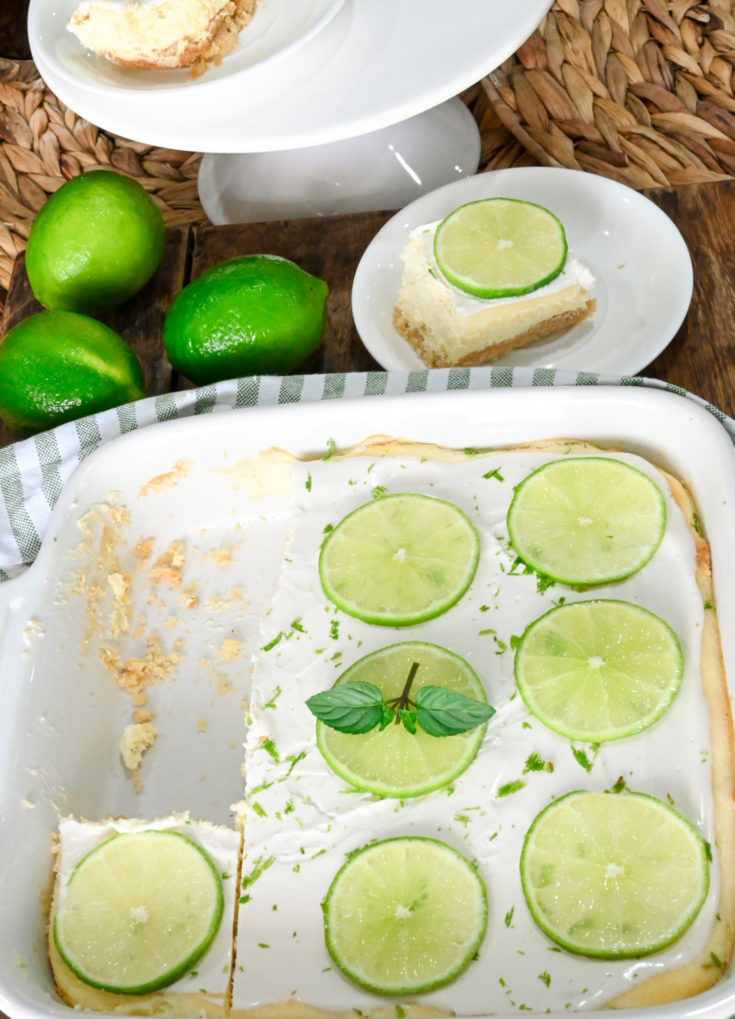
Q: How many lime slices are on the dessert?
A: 8